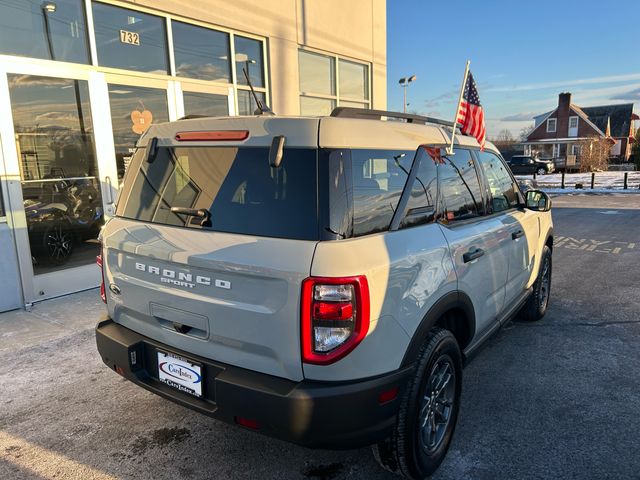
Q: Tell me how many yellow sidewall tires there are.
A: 0